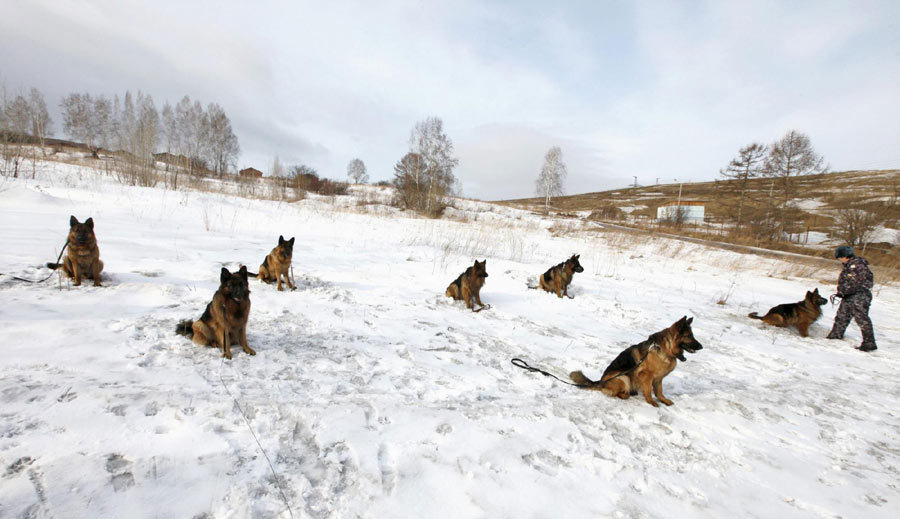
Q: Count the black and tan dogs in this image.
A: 7